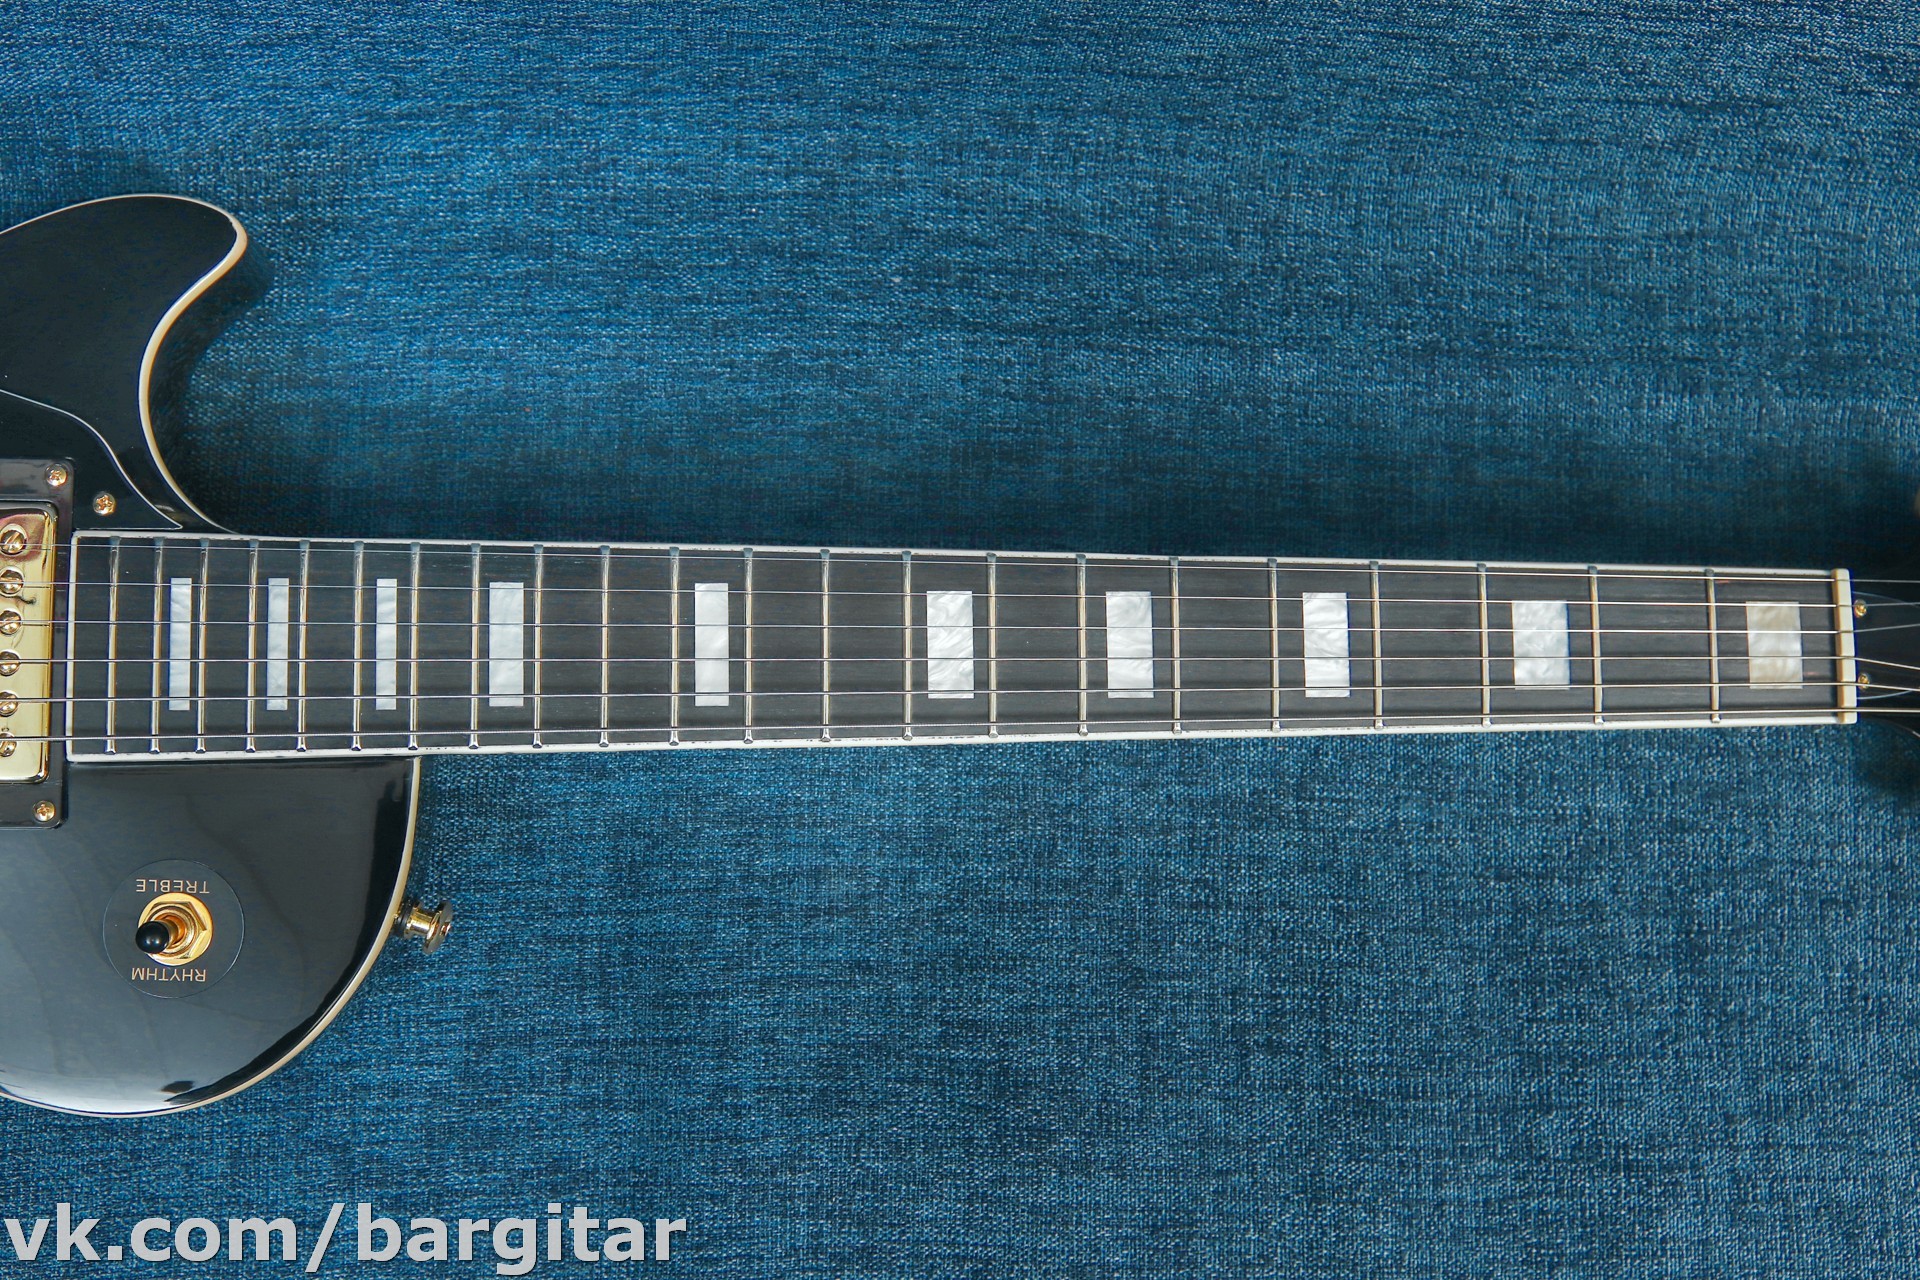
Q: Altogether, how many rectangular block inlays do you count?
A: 10